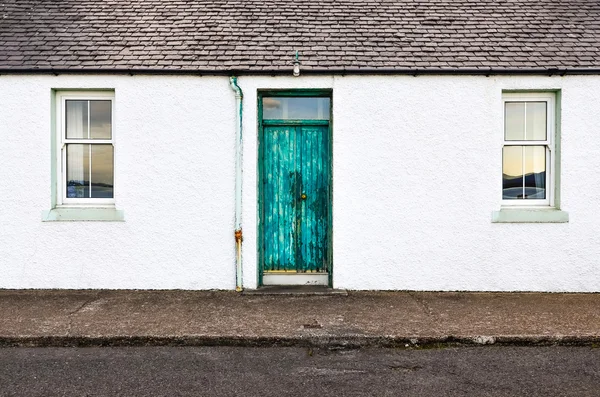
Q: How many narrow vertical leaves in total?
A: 2